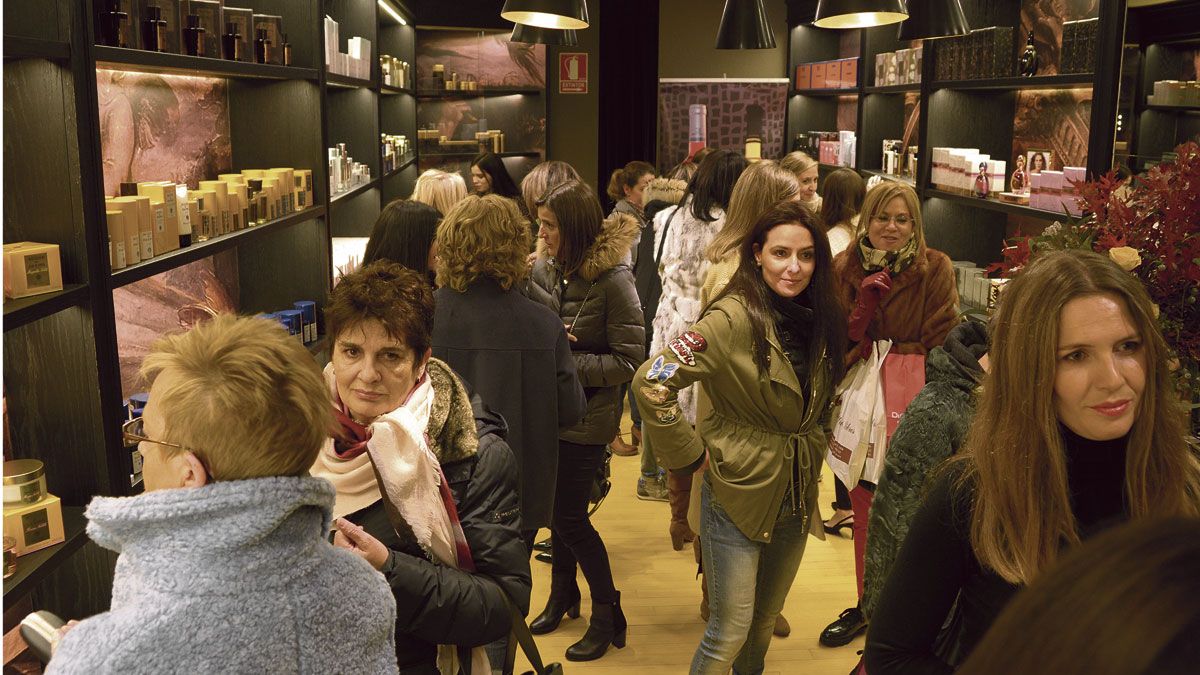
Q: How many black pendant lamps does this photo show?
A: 5